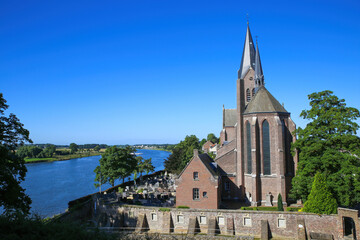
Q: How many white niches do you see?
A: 6